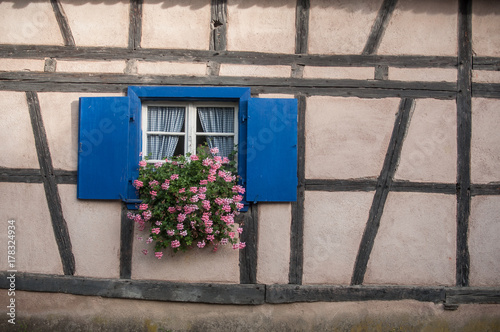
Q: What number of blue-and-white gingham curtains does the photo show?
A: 2